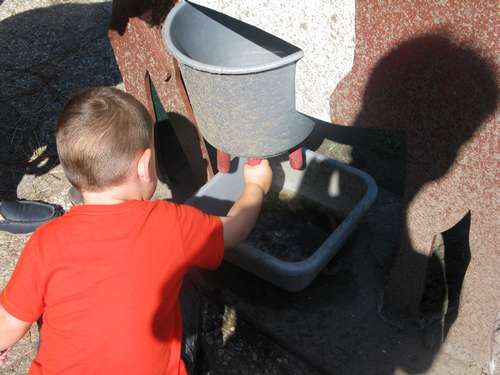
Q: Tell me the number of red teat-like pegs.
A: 3